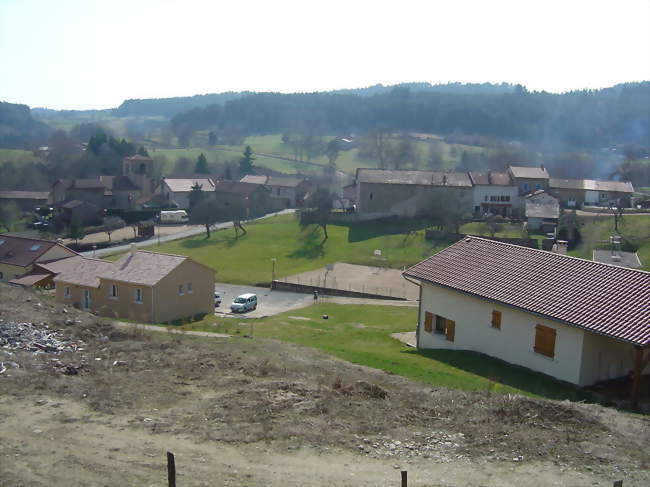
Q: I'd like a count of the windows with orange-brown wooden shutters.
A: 3